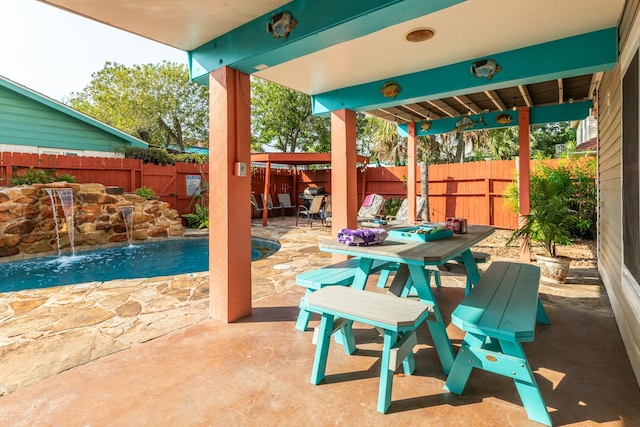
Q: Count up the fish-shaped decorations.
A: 6